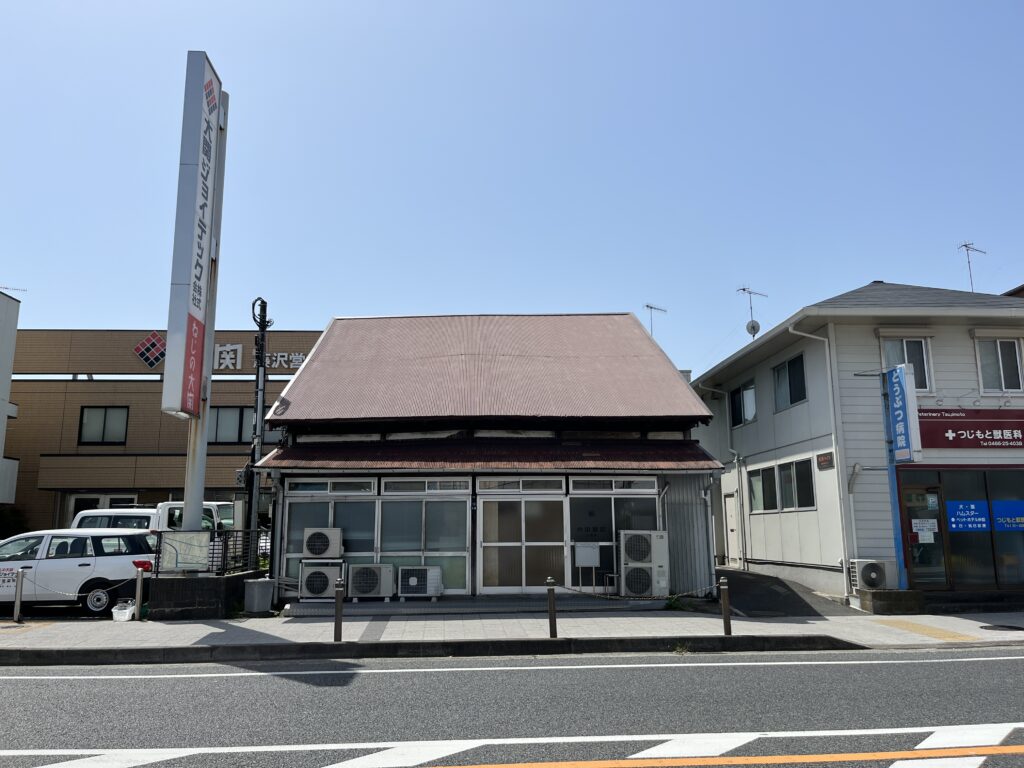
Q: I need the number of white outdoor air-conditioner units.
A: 6